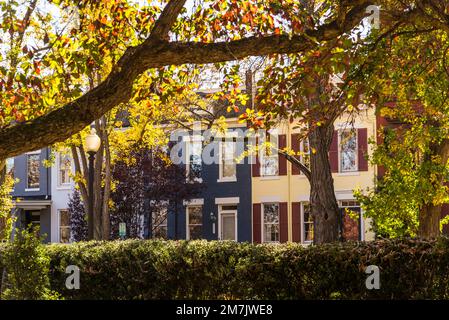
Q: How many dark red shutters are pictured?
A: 8